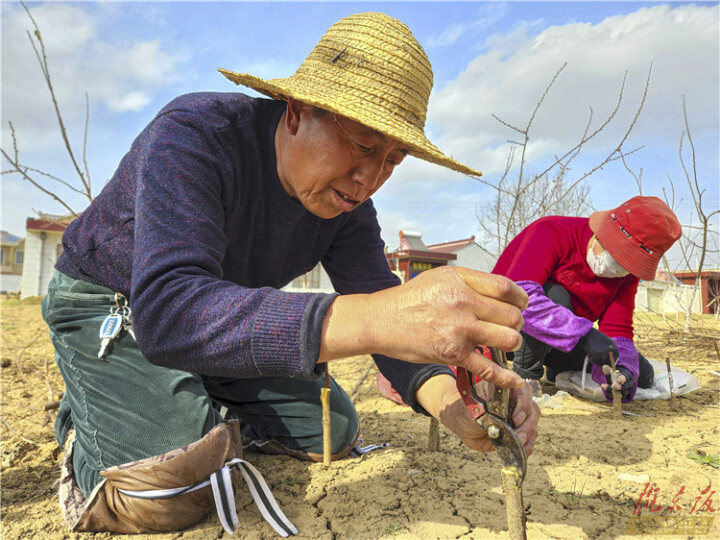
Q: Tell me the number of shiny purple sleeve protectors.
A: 2